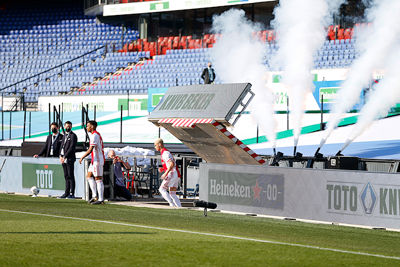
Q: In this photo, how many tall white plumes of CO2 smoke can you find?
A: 4